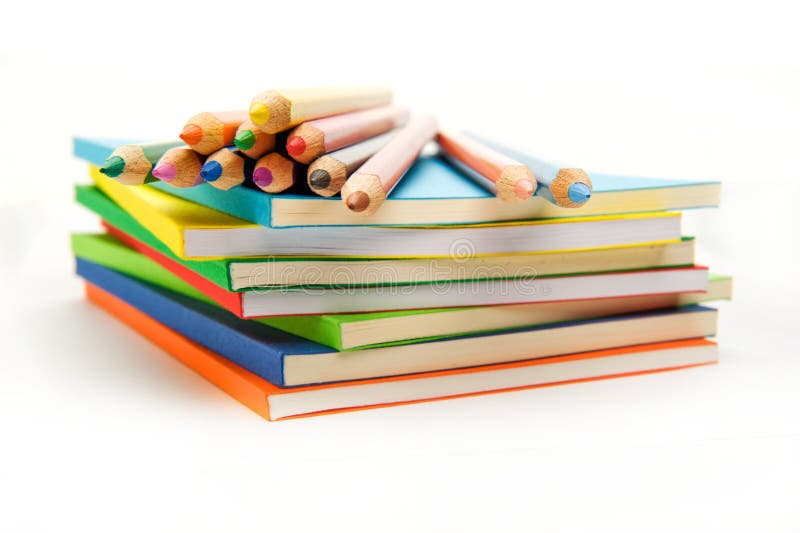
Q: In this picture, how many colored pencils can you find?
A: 12